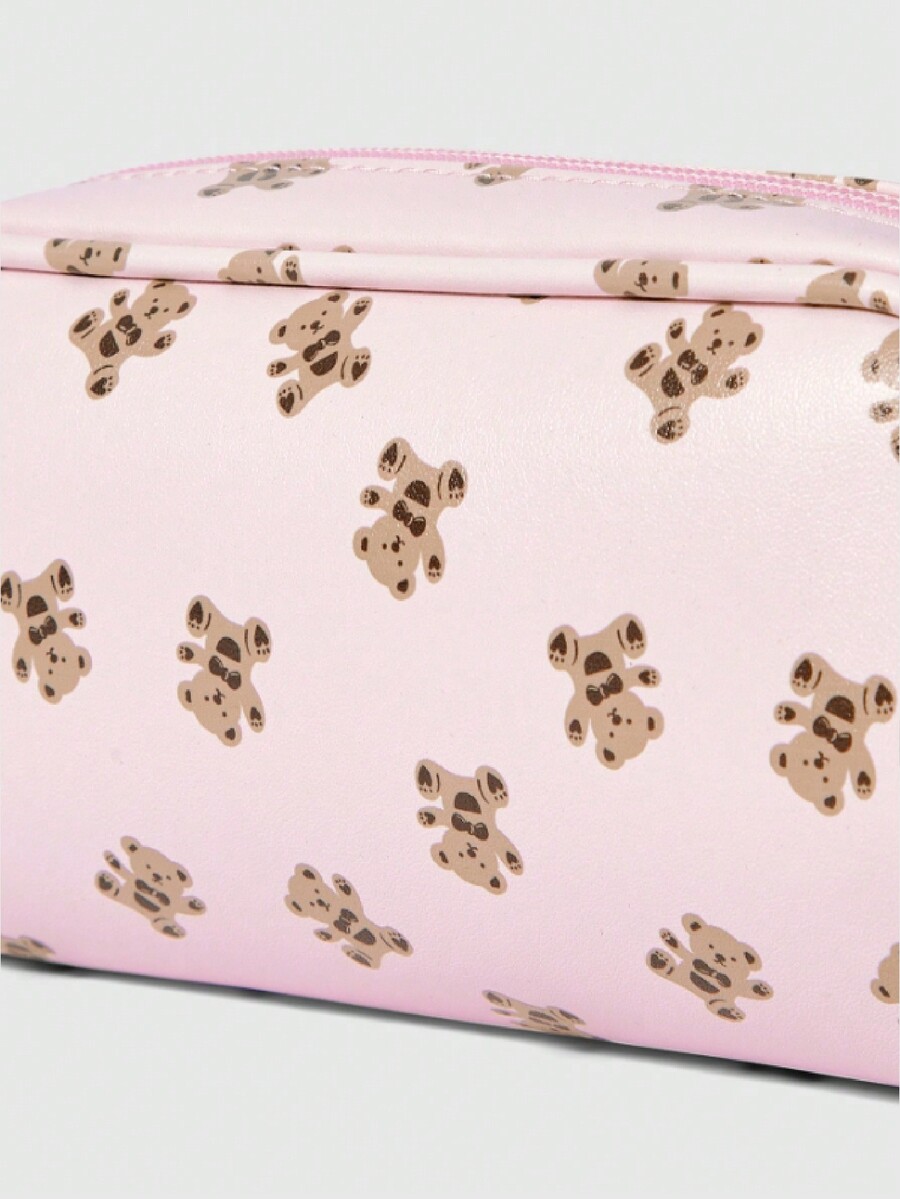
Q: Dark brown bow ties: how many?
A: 12